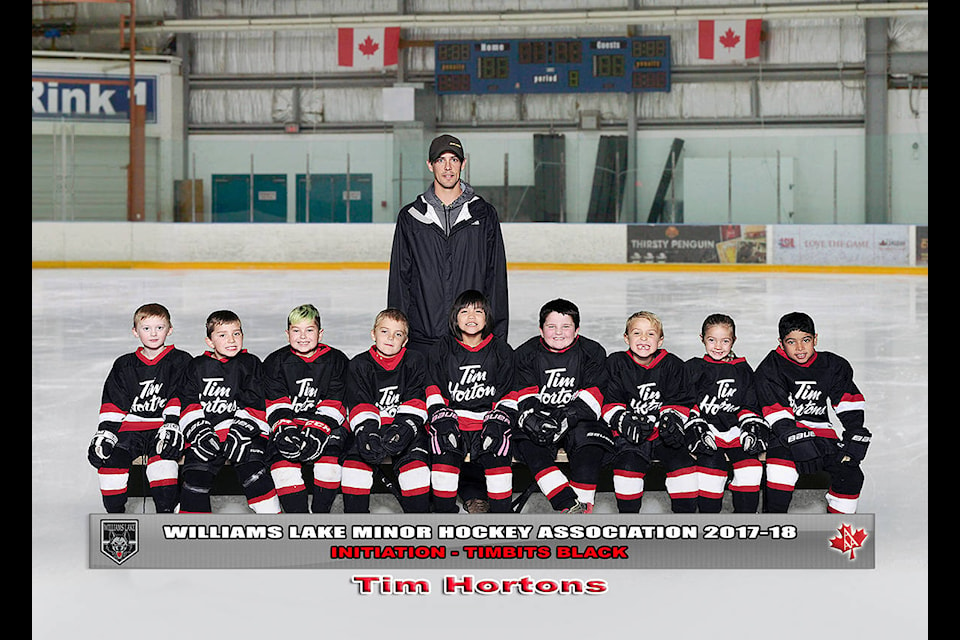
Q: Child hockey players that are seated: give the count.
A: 9